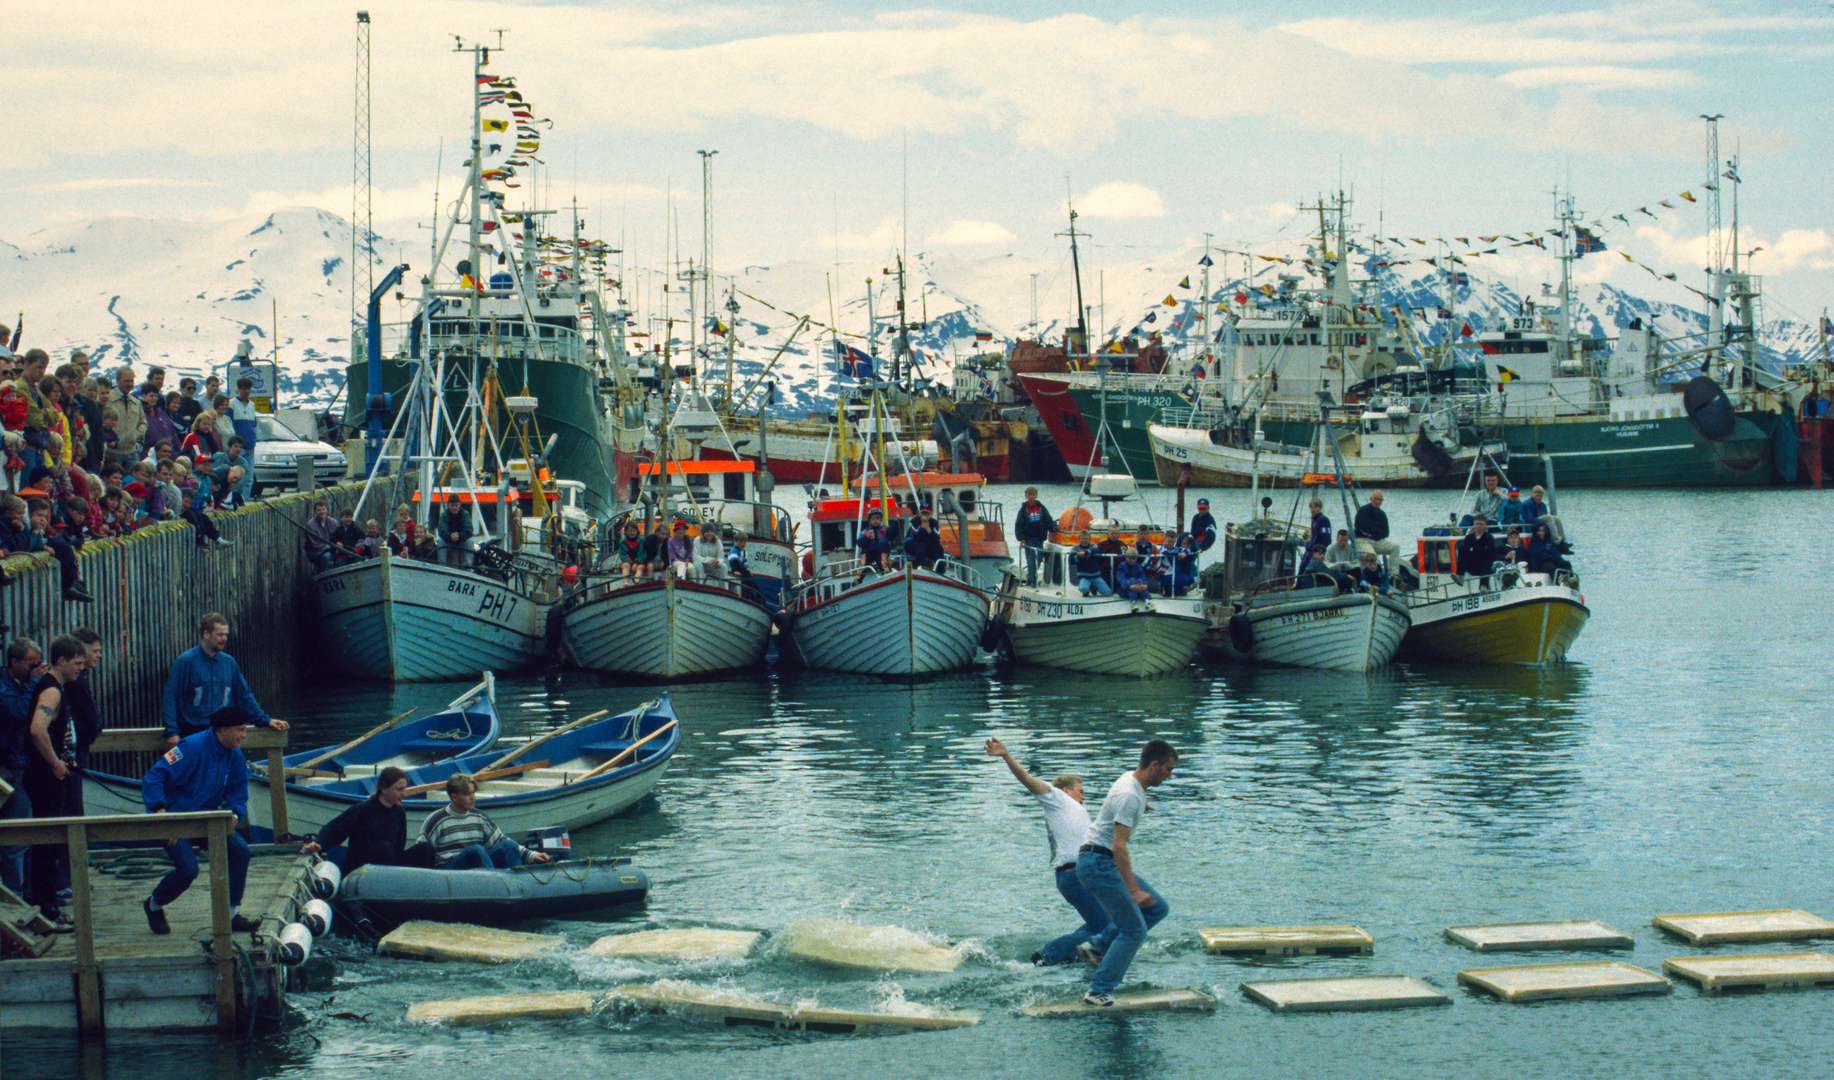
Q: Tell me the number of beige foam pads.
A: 13